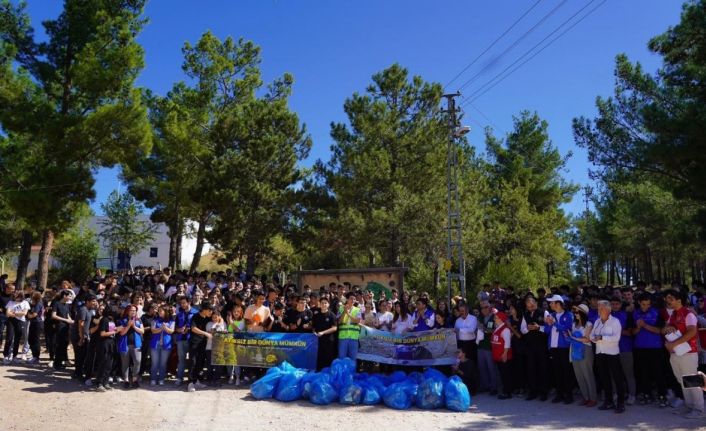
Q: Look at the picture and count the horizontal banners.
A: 2